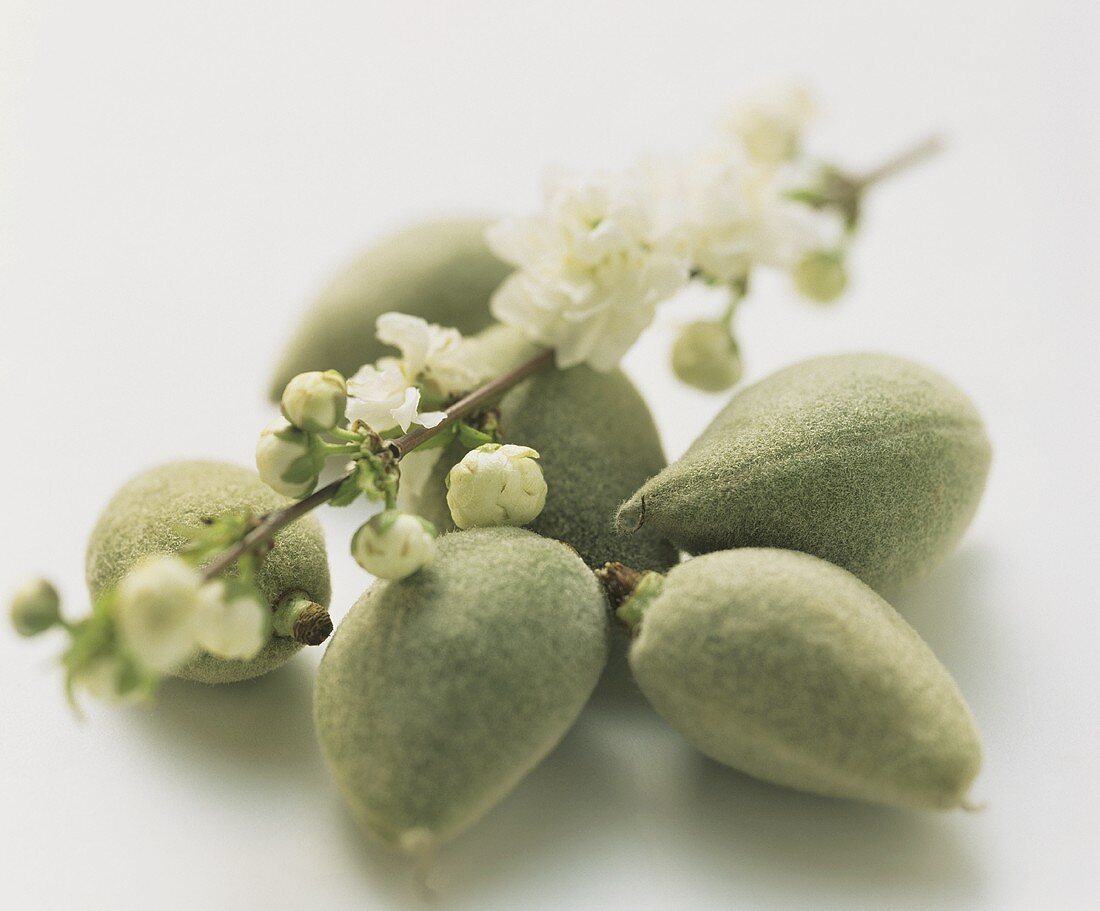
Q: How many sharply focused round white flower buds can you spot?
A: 4